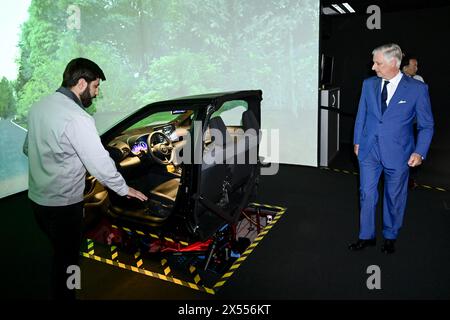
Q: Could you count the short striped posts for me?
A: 5